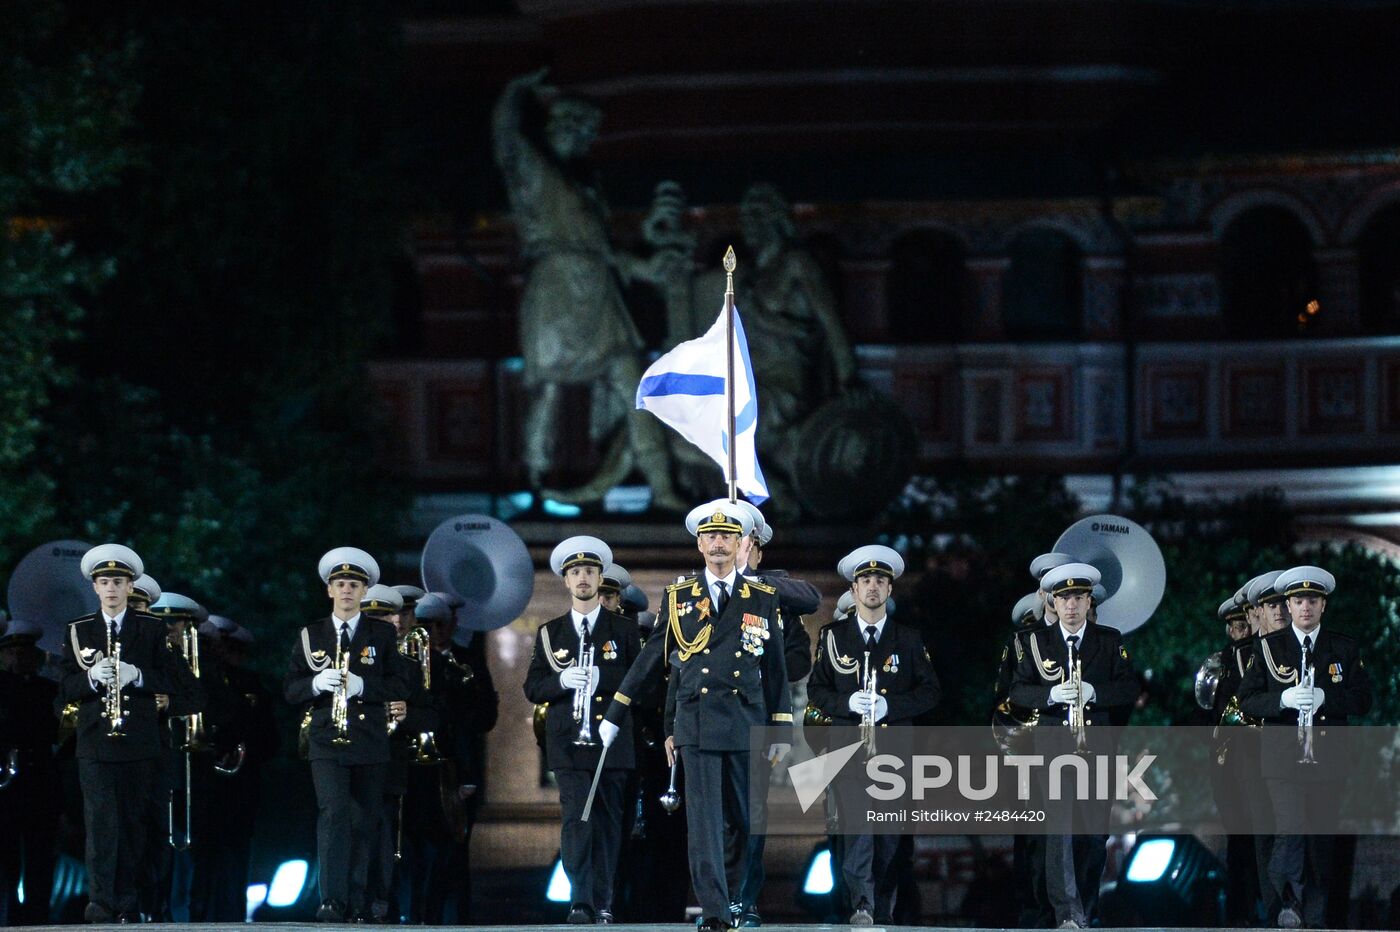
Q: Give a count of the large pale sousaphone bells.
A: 3